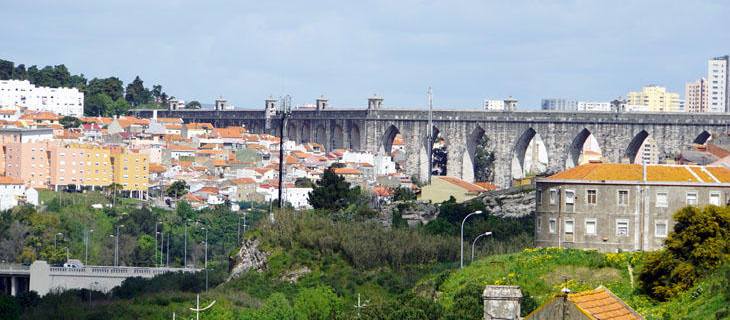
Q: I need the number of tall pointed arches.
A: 7